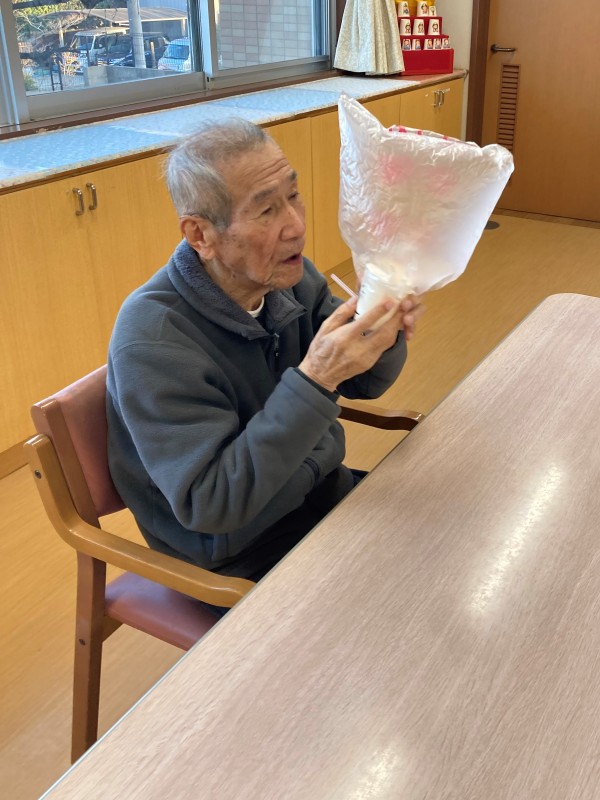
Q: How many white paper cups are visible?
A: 12